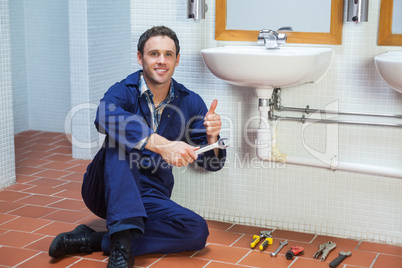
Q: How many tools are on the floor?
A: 5